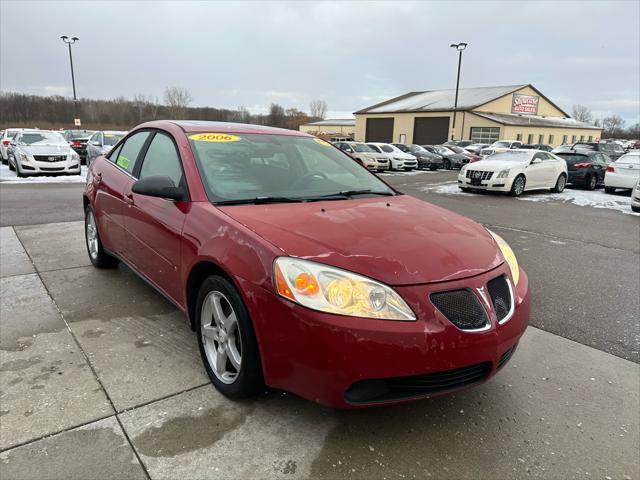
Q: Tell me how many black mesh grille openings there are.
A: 2